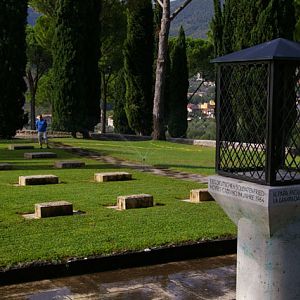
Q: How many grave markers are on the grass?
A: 9